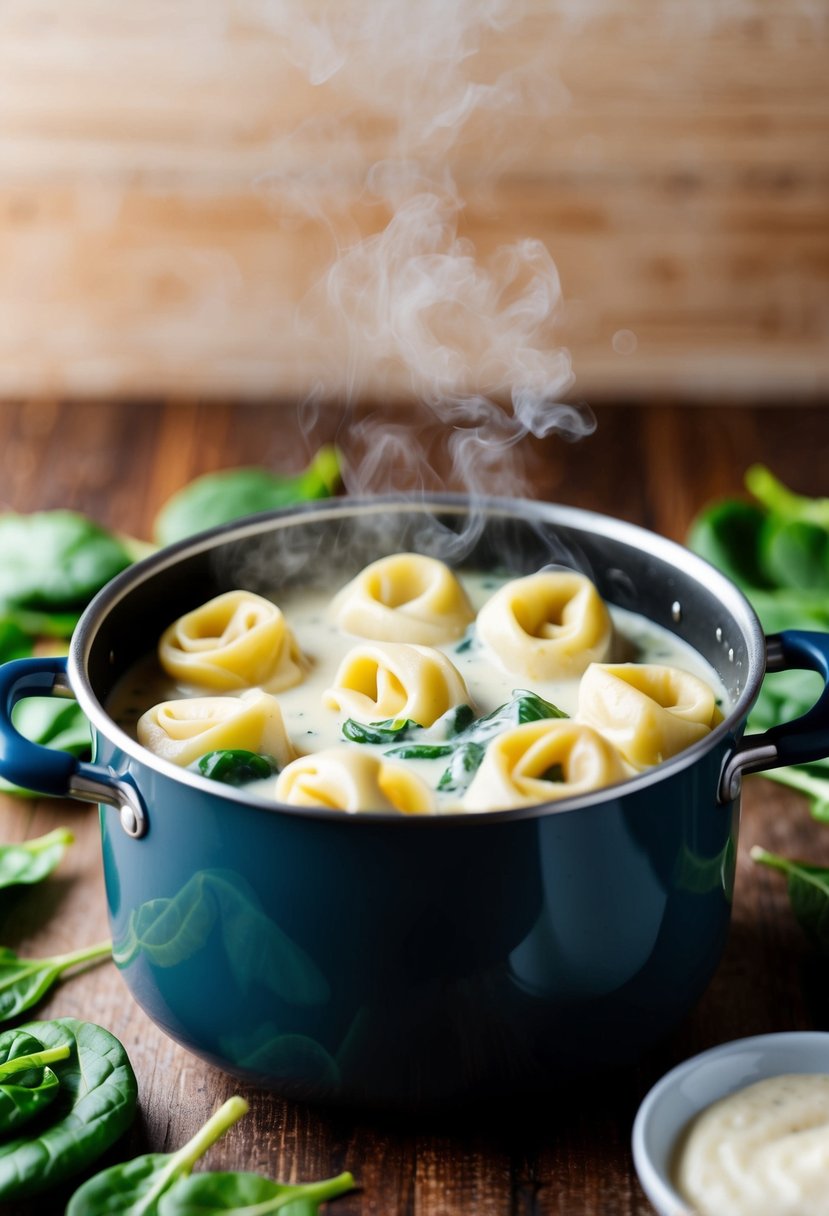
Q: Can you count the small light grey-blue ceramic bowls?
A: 1